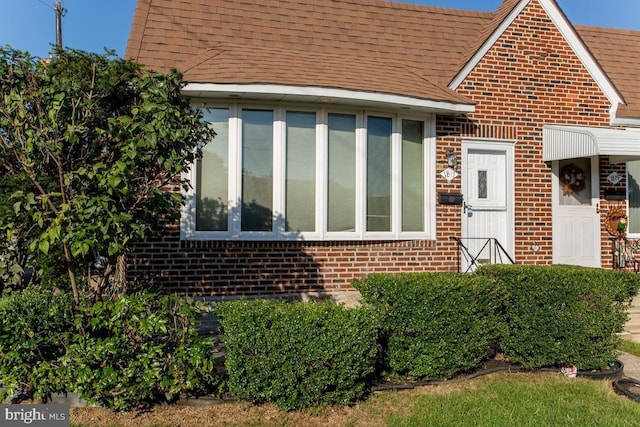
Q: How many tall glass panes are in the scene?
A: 6